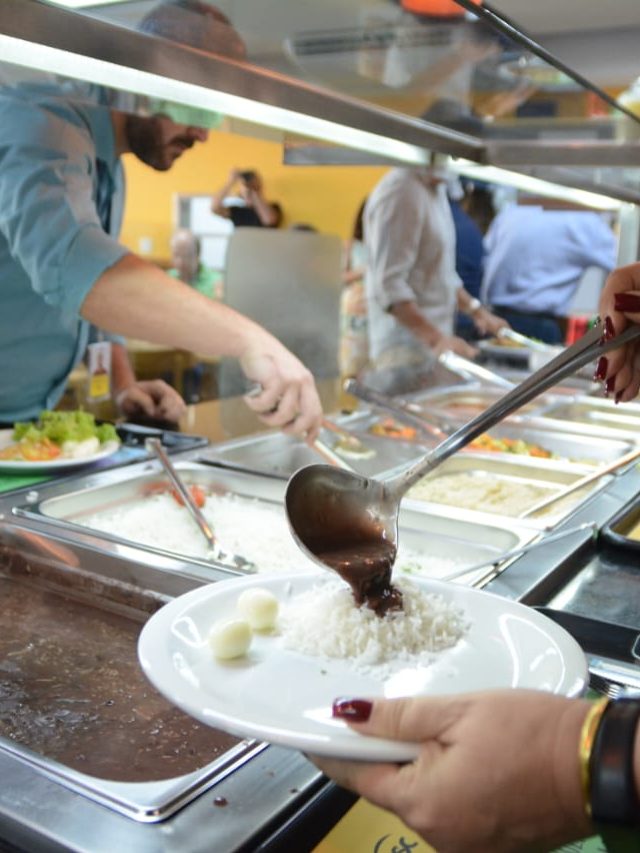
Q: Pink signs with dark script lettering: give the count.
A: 0